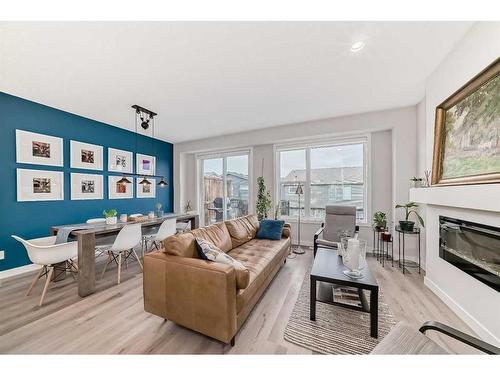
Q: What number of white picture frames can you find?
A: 8